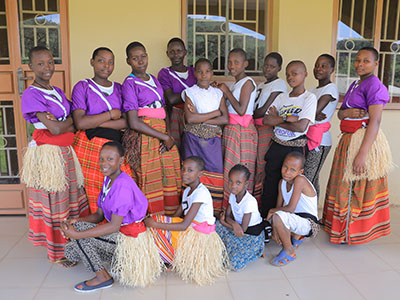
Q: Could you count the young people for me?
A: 14